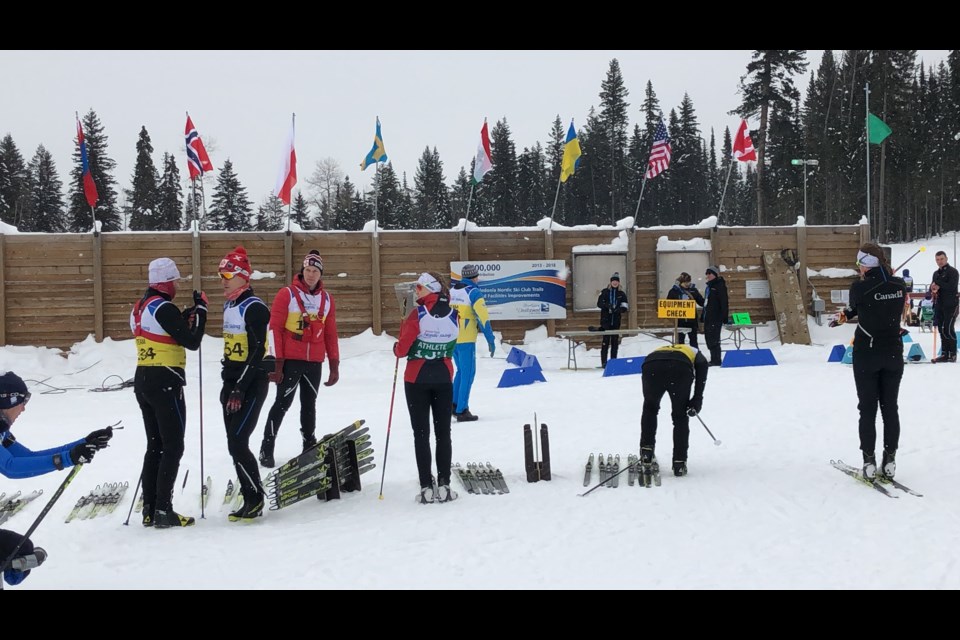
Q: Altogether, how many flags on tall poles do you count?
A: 9